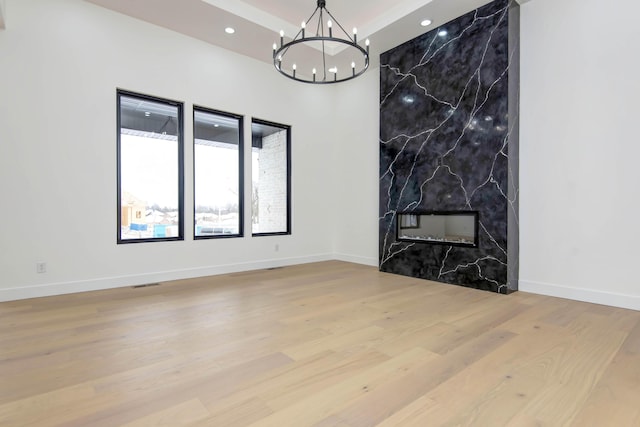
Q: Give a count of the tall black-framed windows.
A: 3